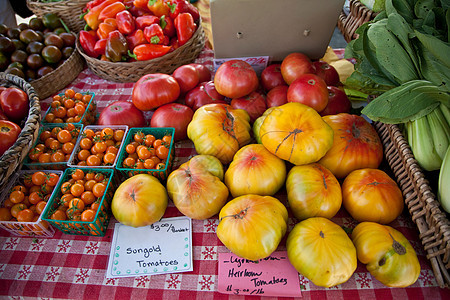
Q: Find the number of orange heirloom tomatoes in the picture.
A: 11